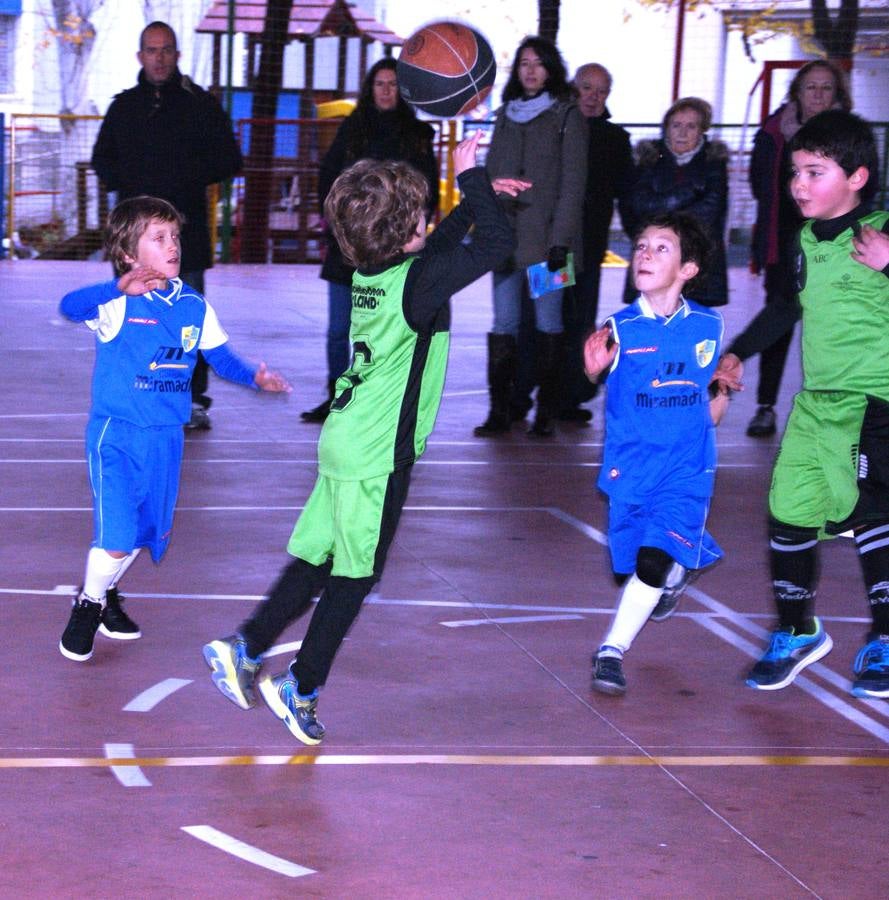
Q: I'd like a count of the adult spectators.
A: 6